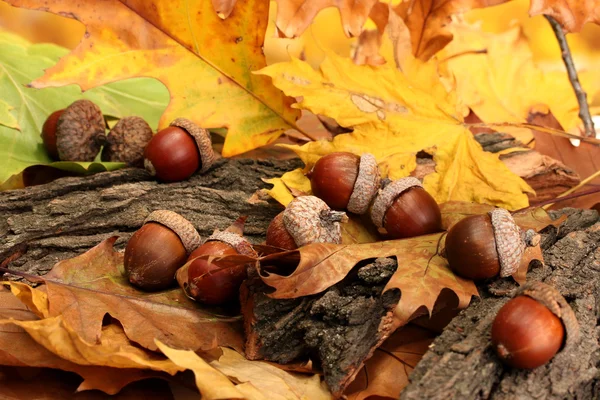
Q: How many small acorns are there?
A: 10